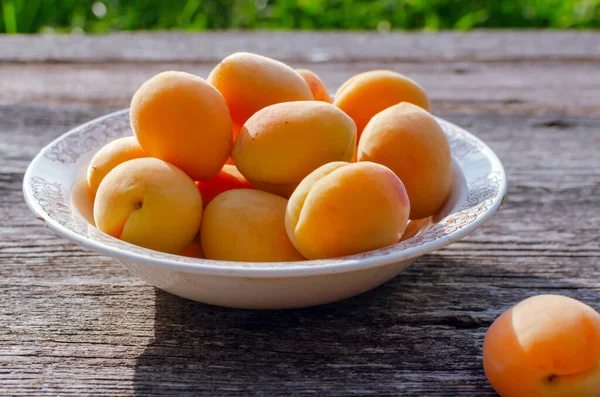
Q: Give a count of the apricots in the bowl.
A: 11